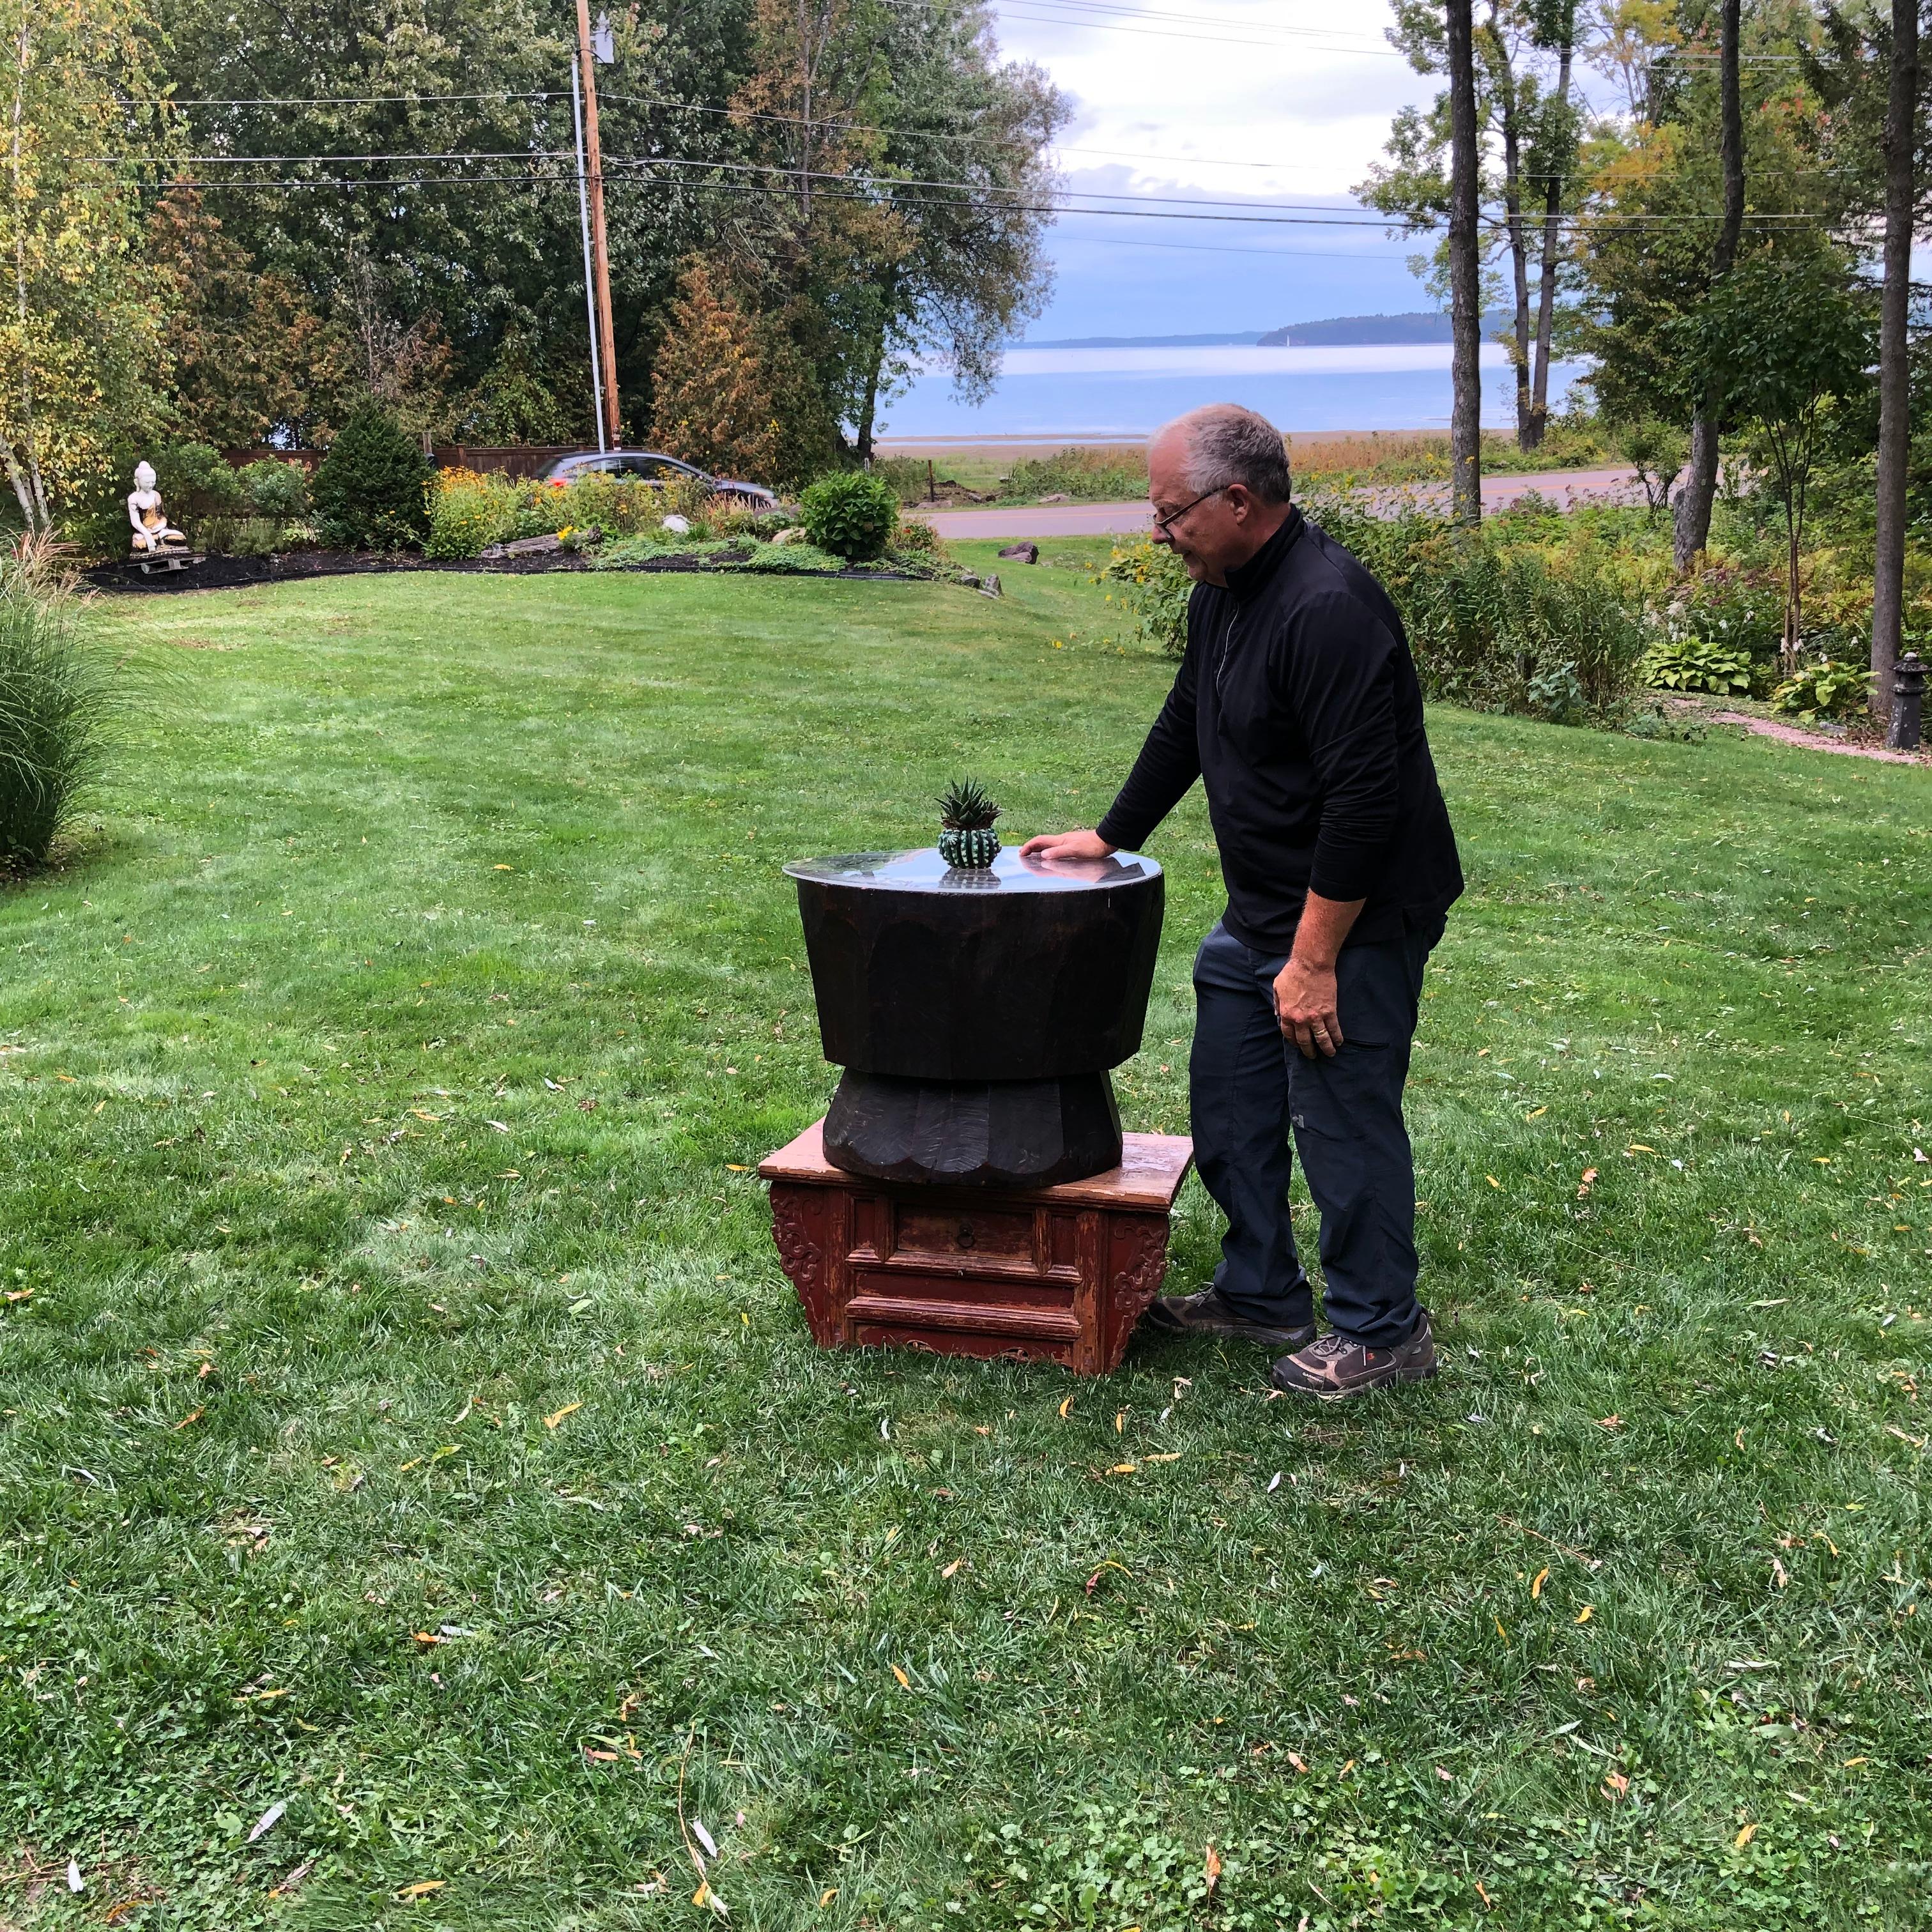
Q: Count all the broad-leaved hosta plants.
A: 2